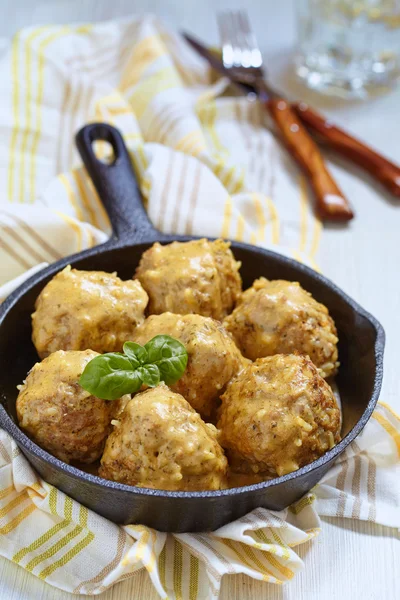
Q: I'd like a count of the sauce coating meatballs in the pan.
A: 7